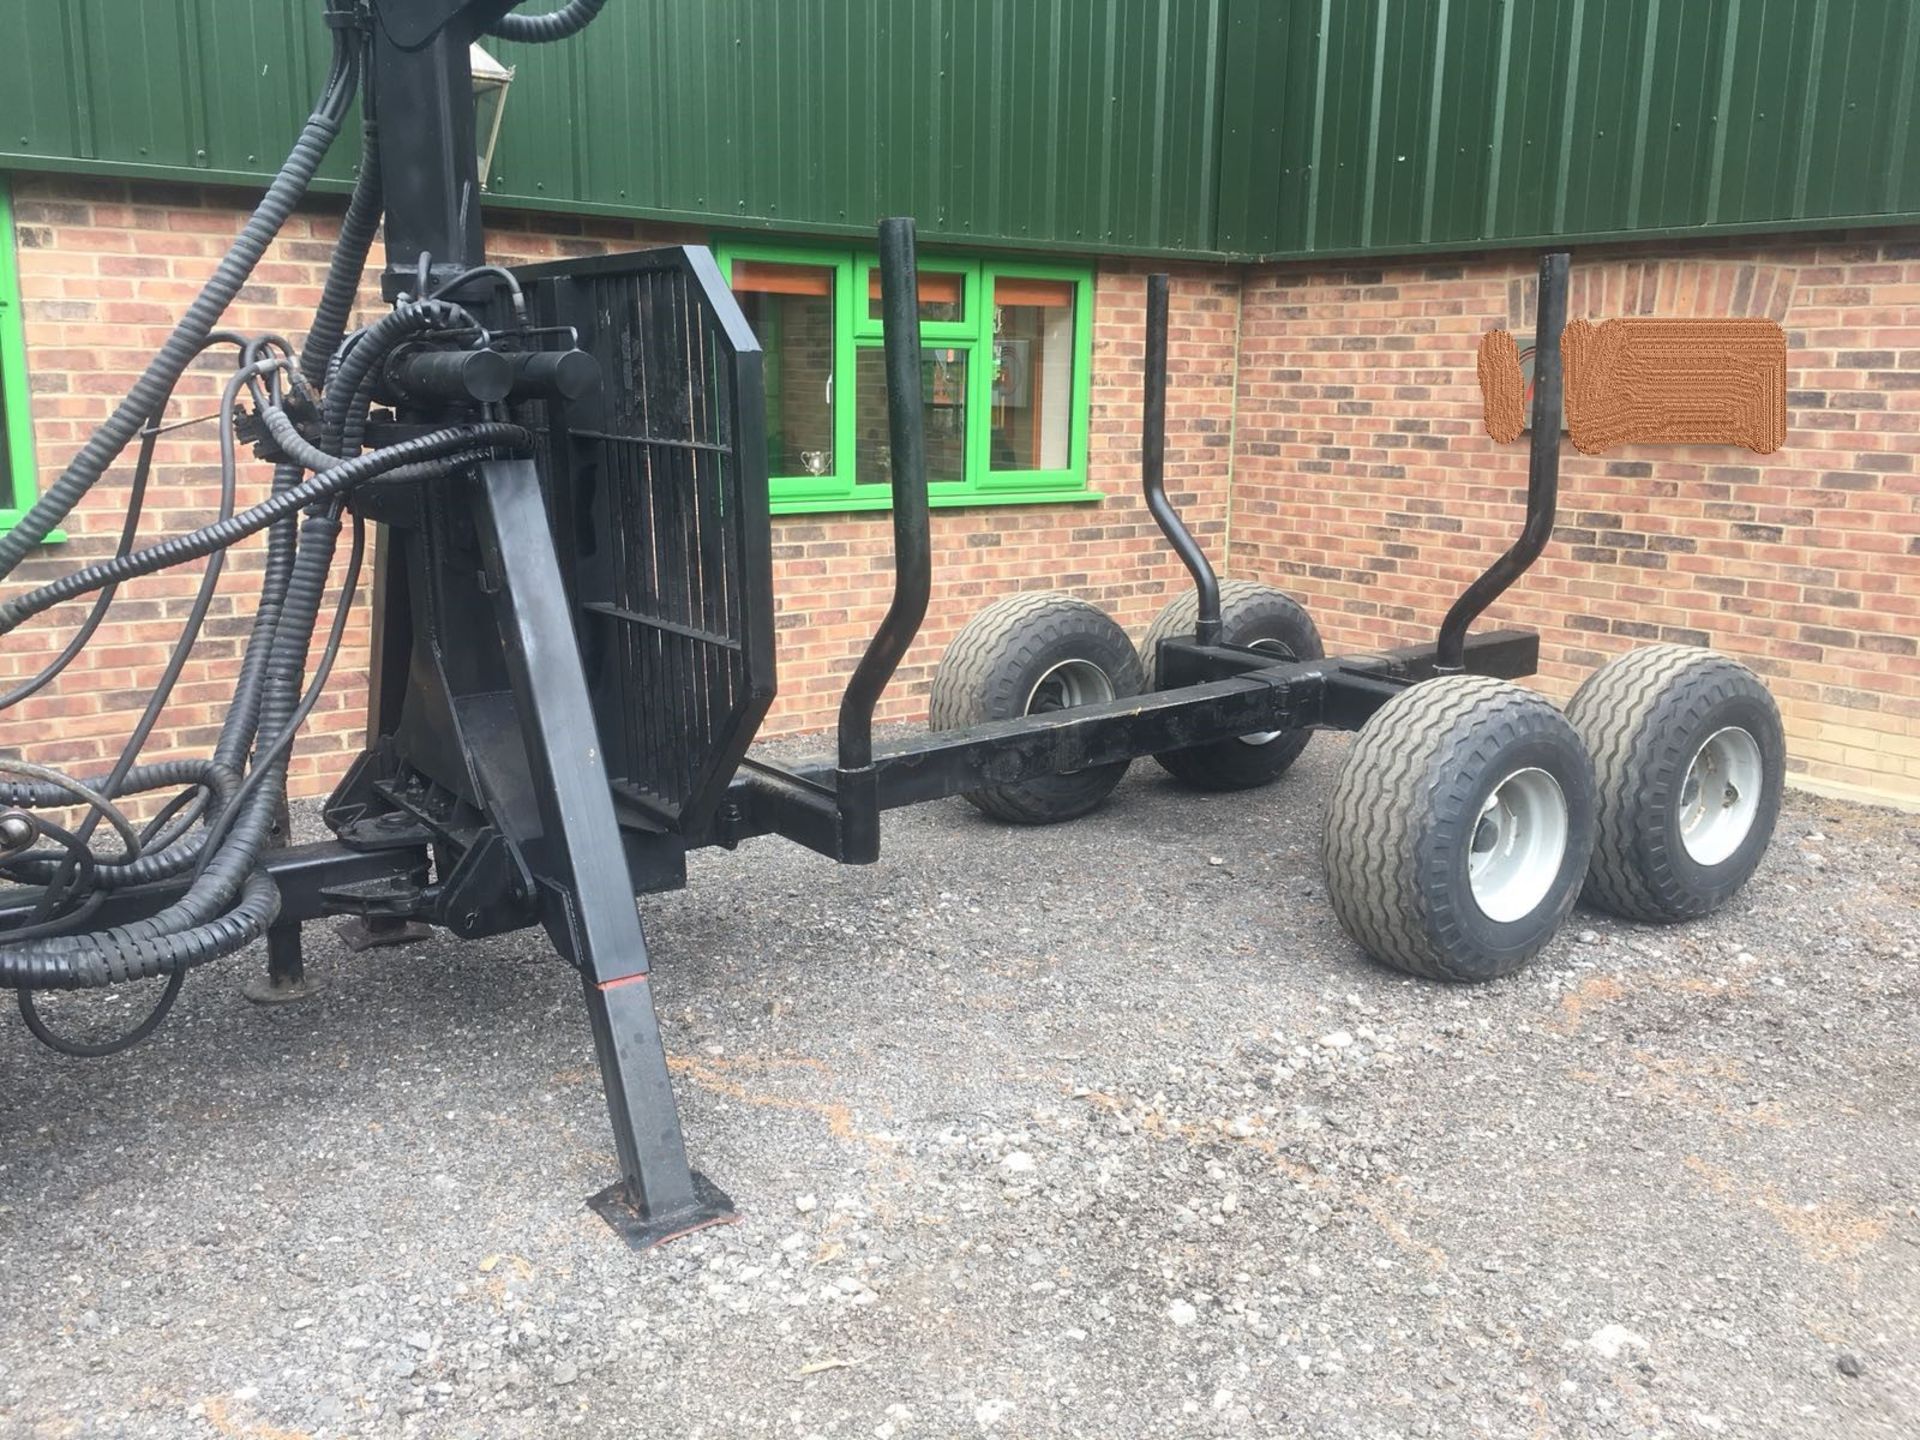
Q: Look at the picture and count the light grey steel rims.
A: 4